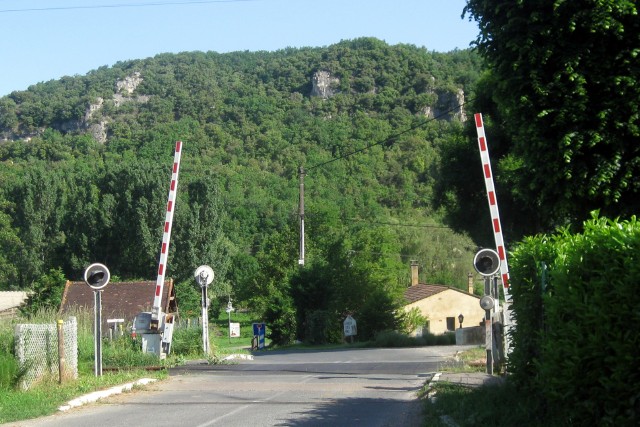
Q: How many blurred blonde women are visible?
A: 0